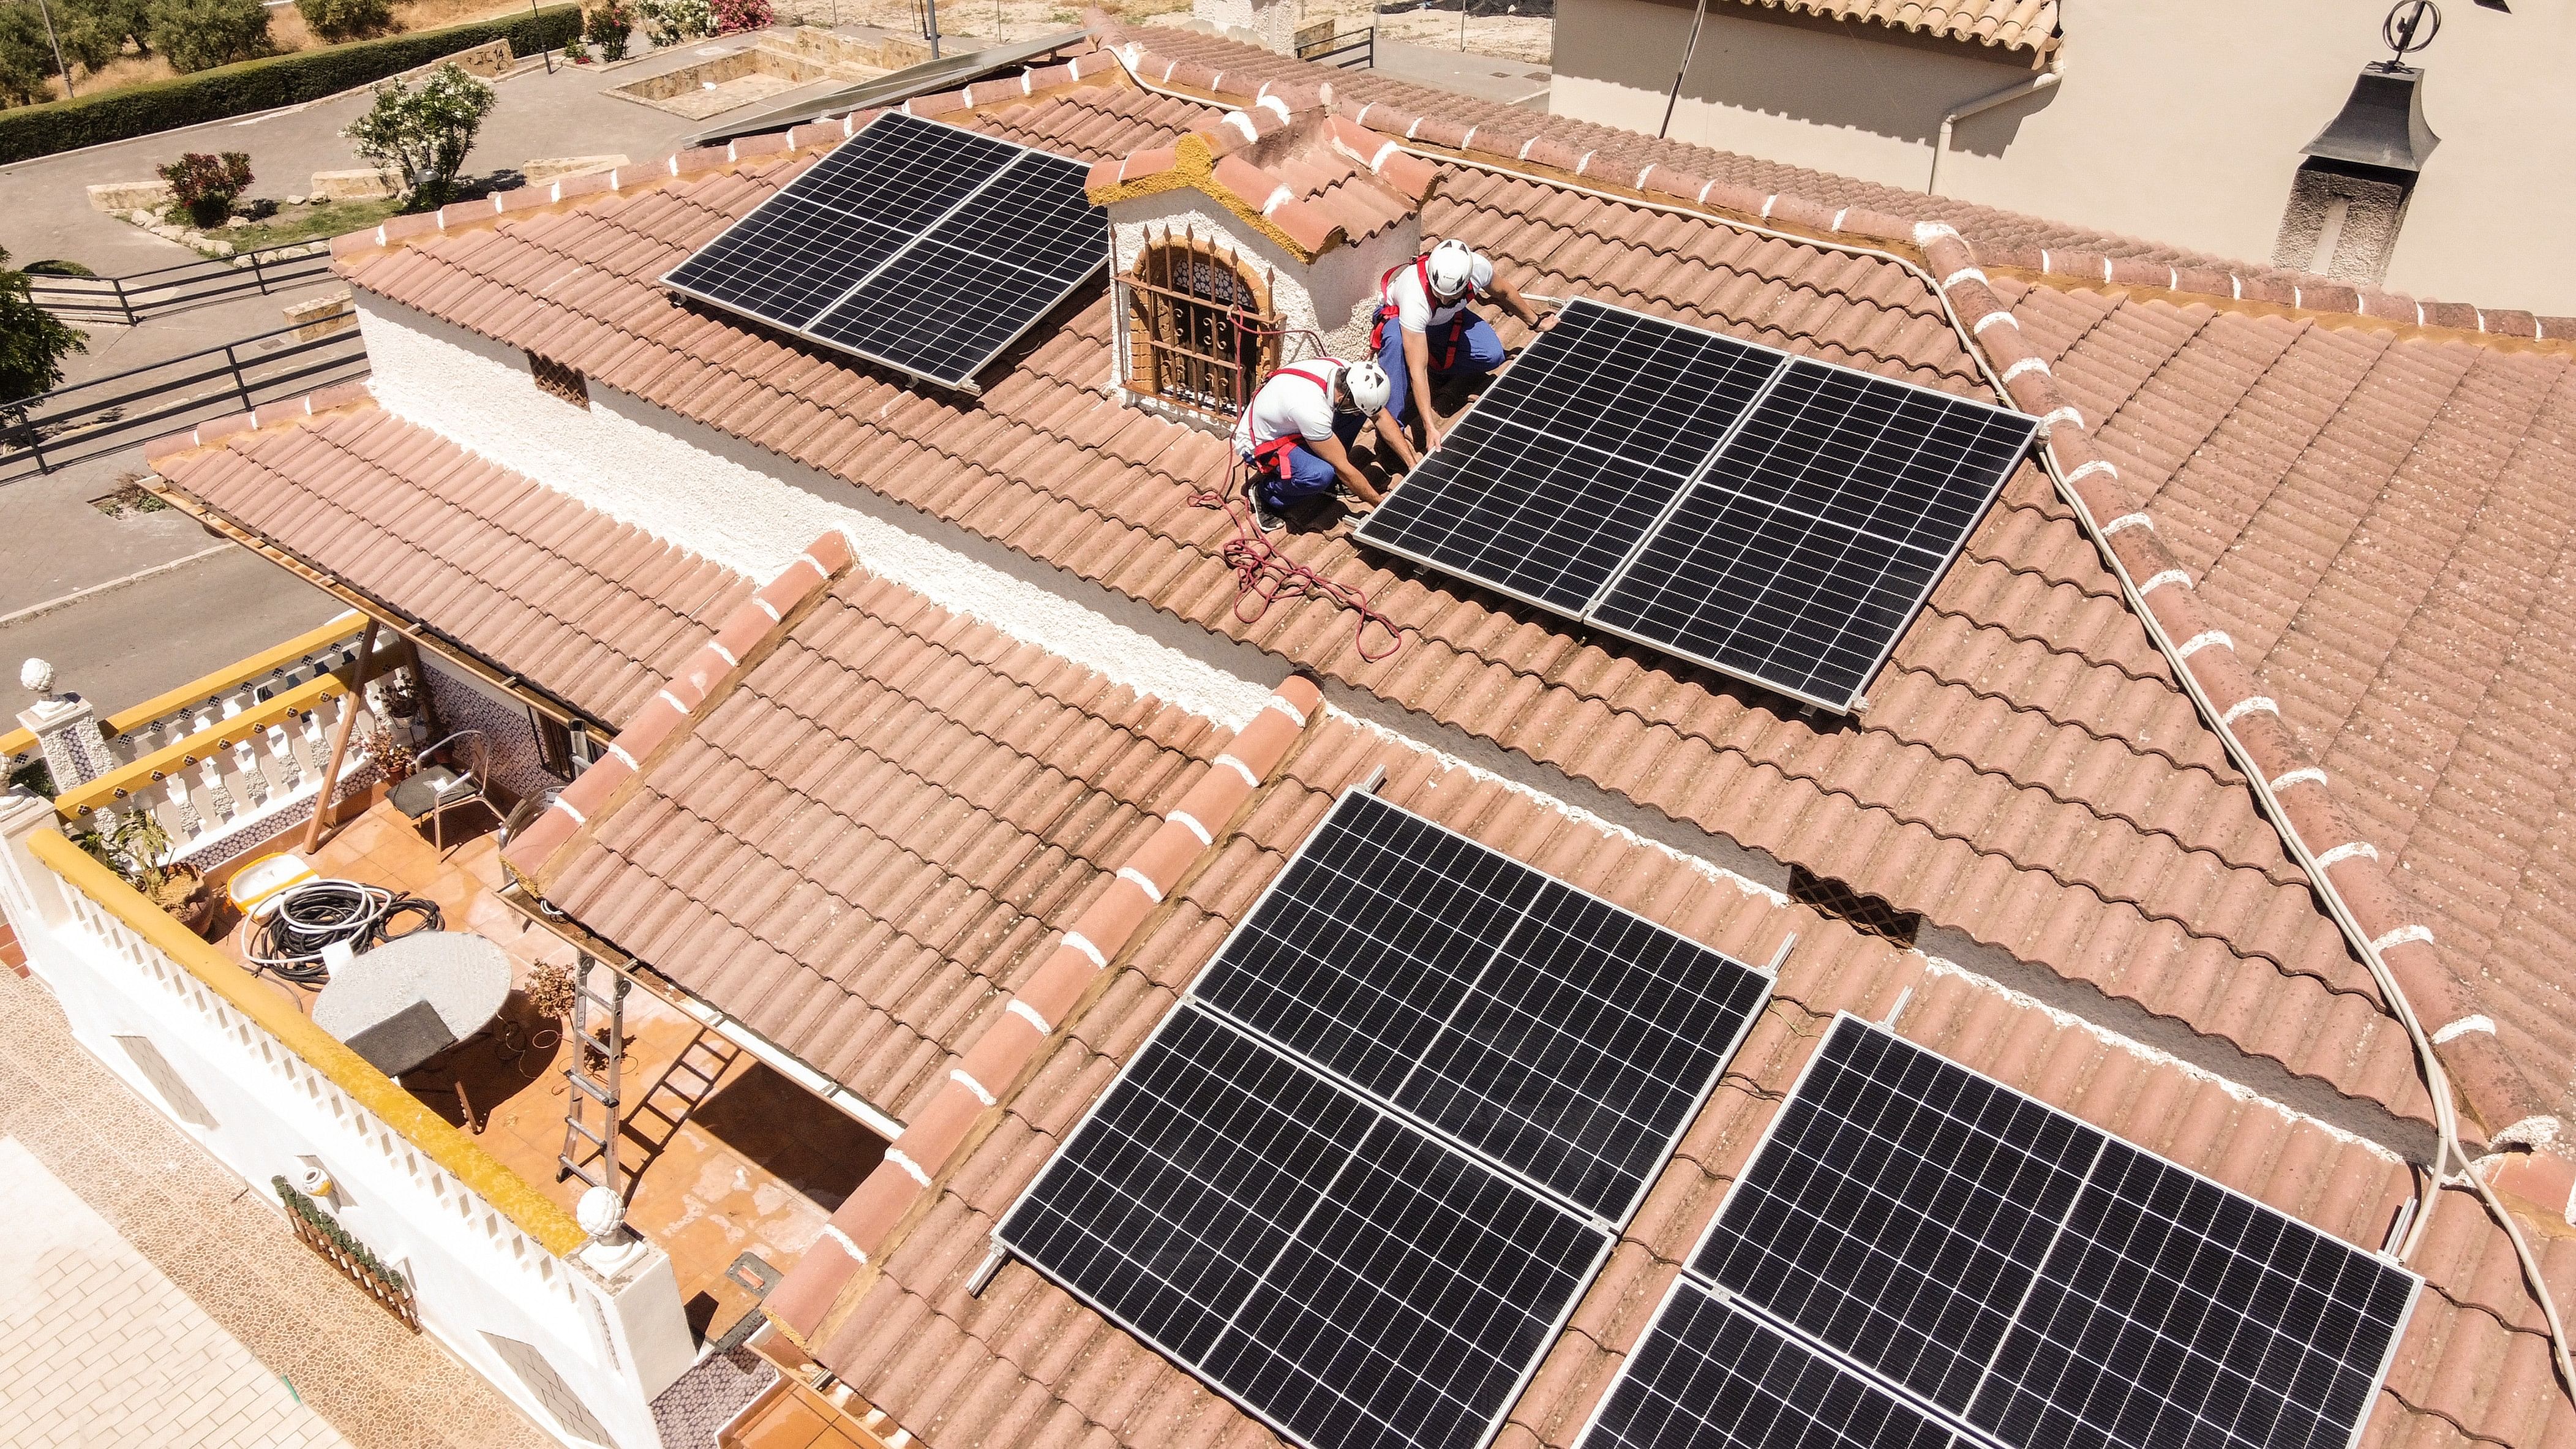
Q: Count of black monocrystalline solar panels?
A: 8